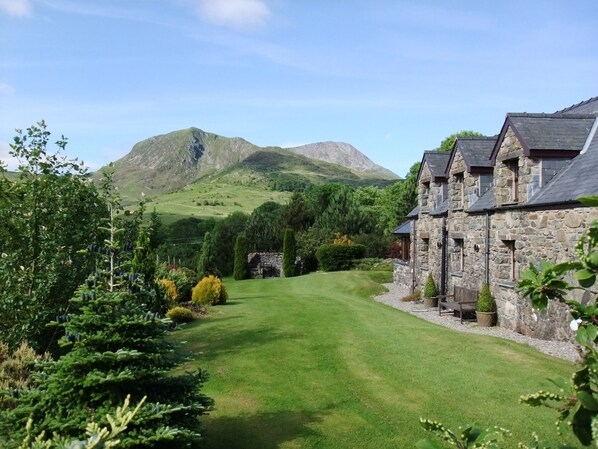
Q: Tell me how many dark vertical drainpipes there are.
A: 3